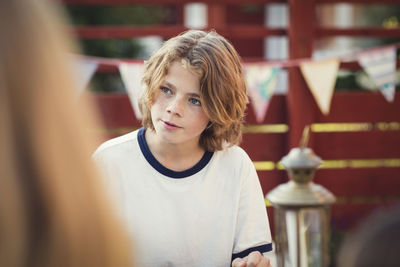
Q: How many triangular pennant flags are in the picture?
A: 5